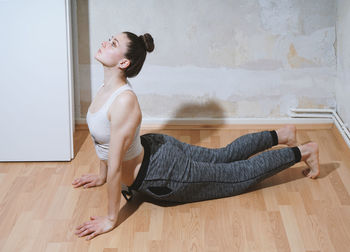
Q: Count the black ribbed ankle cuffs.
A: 2